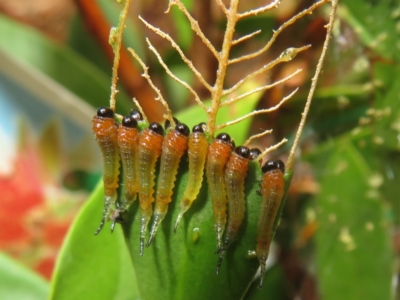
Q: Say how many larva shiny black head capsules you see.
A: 14